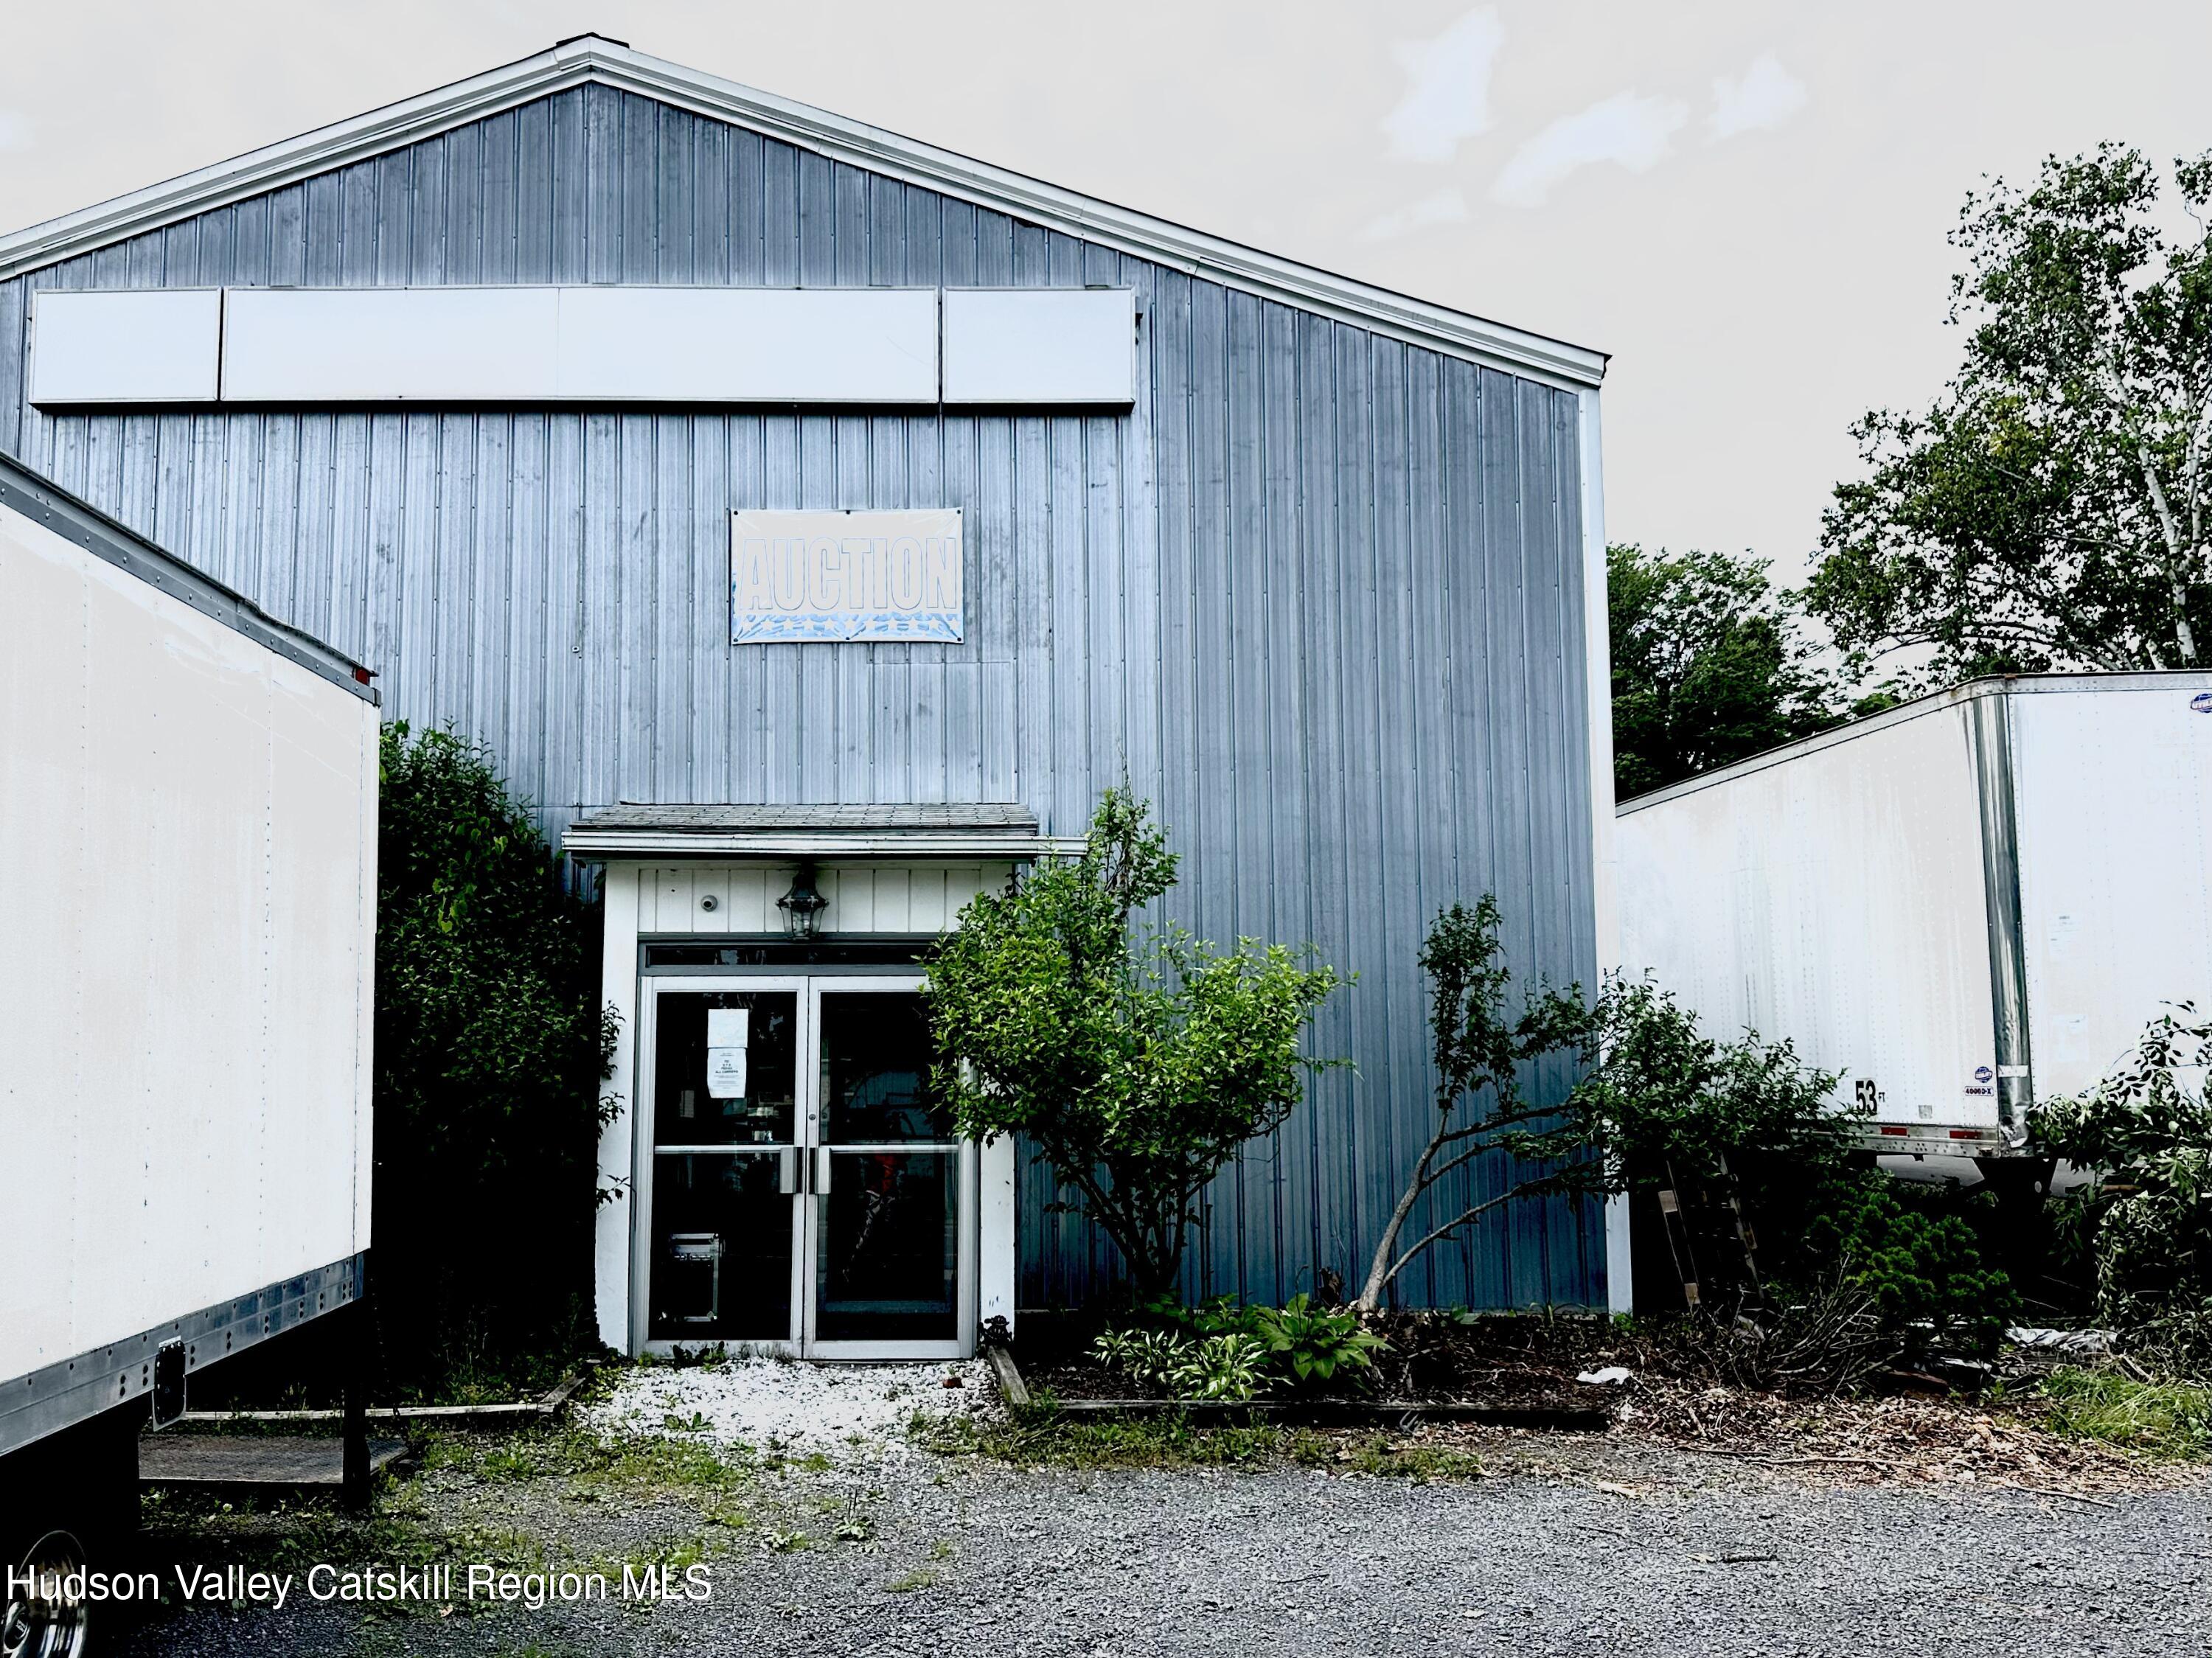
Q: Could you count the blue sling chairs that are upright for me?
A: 0